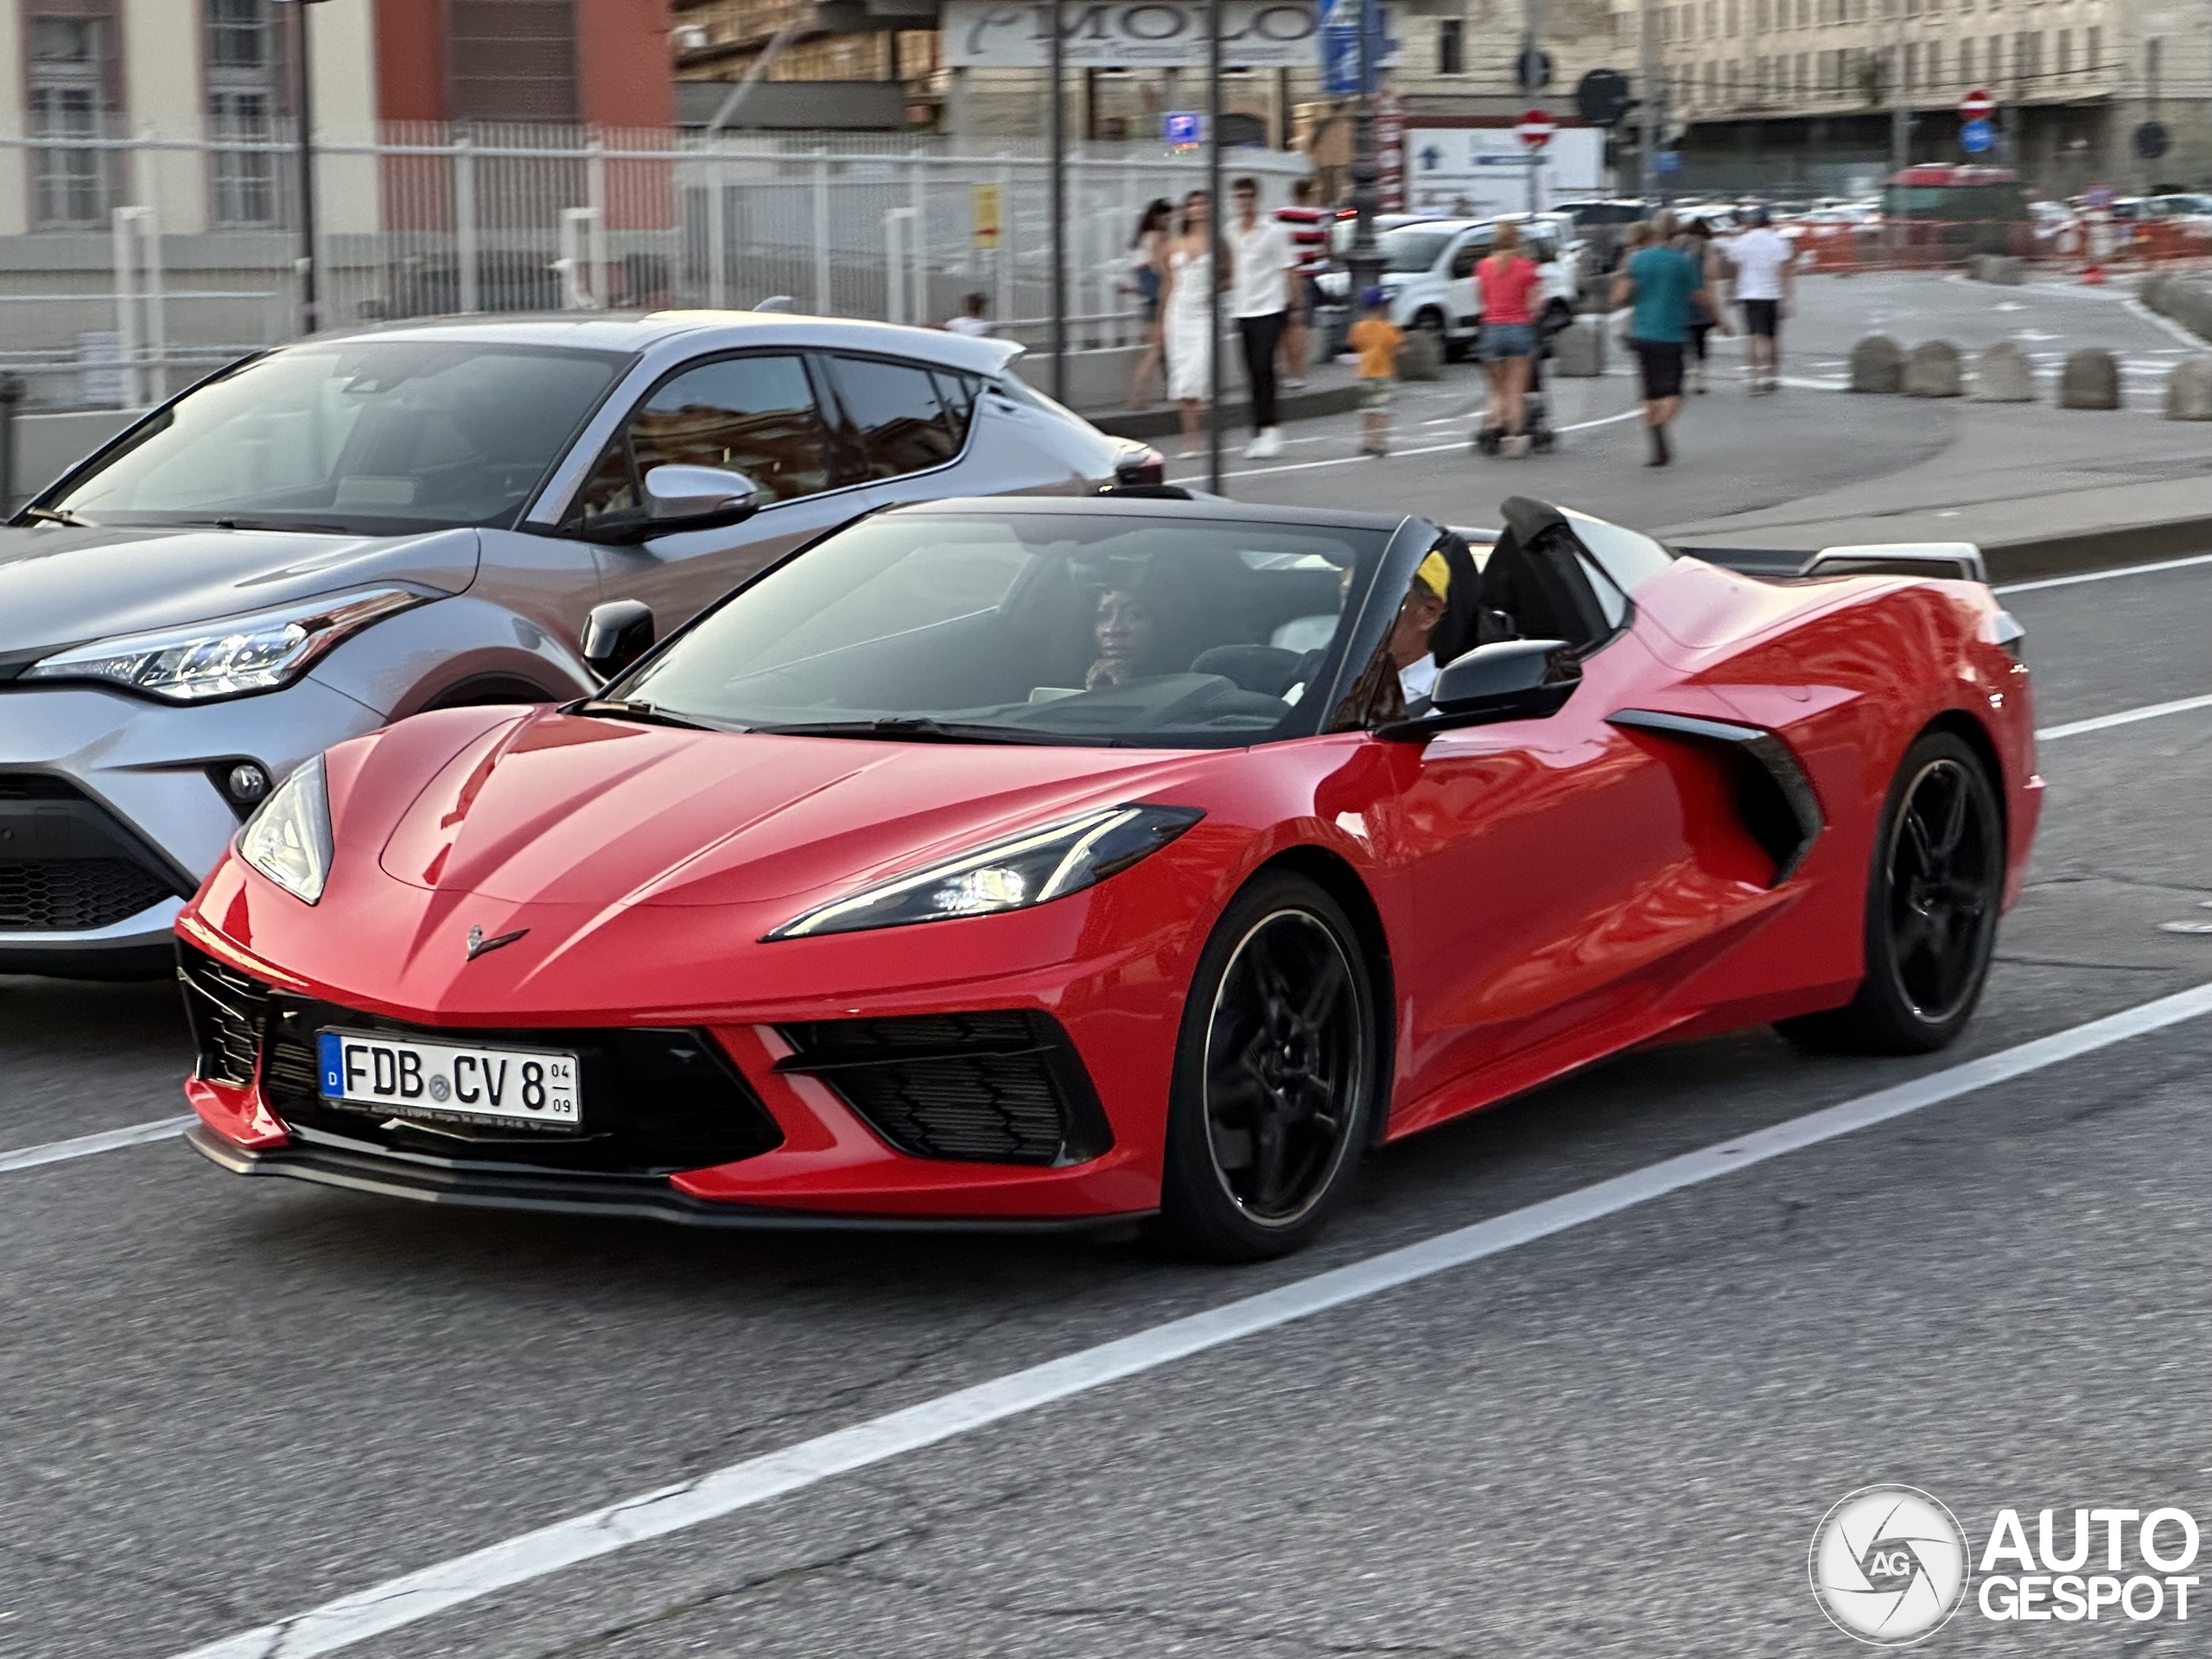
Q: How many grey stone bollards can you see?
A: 7